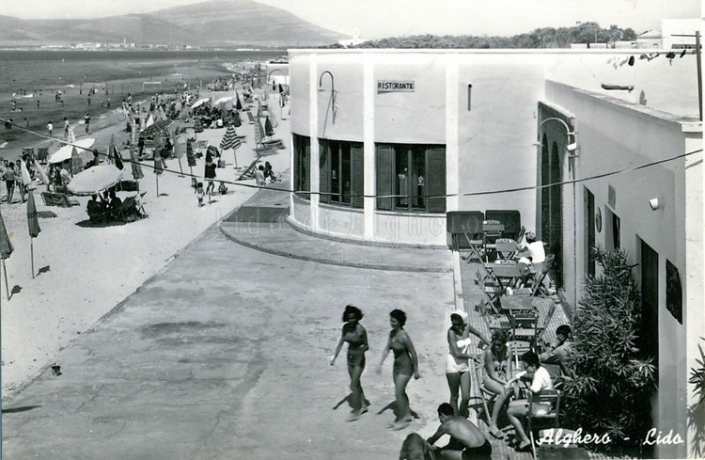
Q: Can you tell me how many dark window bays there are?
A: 3